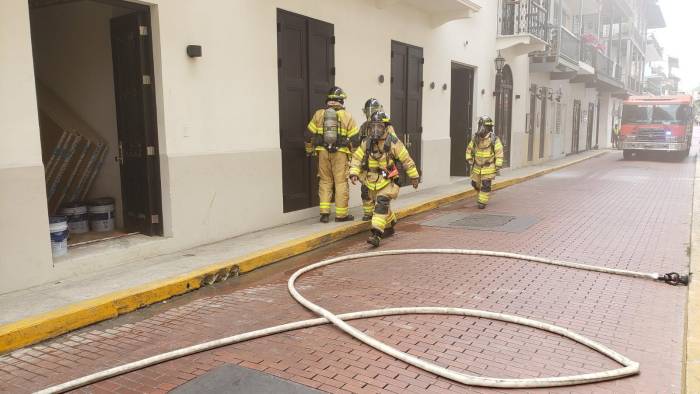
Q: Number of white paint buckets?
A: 3